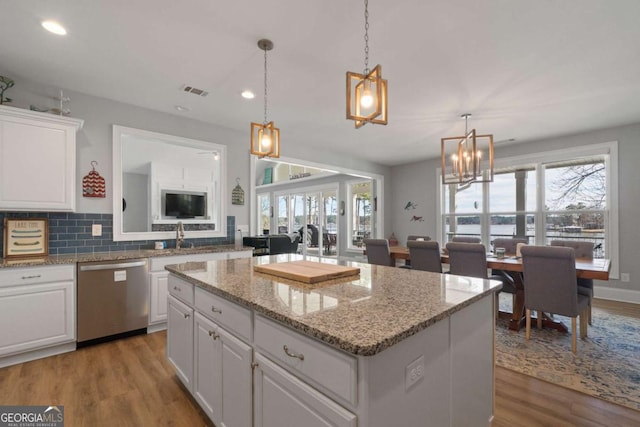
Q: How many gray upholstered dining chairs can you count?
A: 8